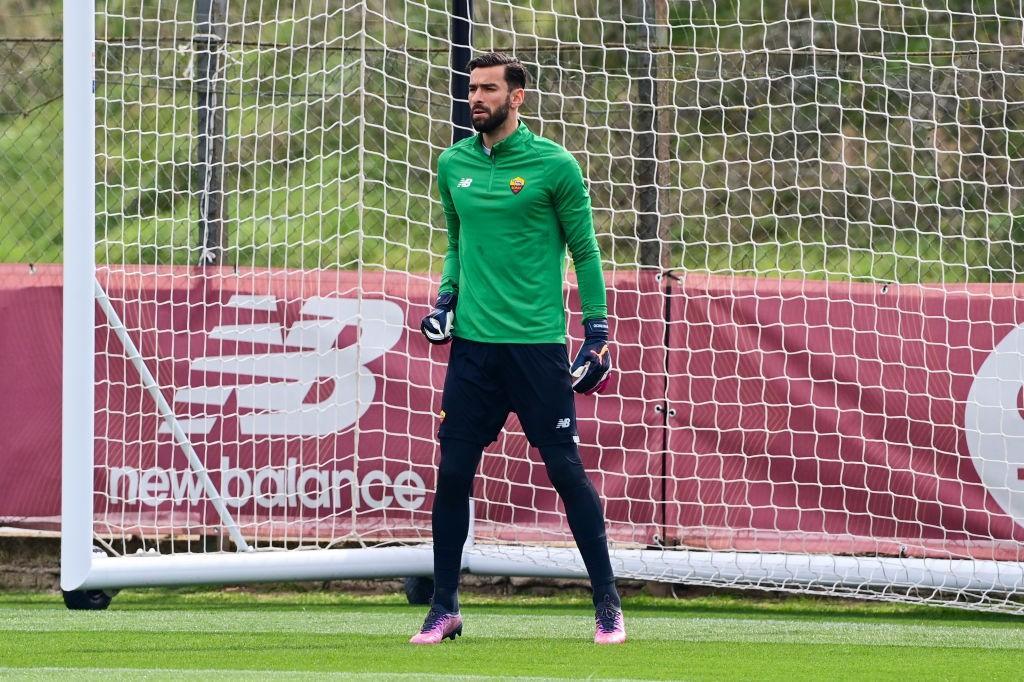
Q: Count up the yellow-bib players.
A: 0